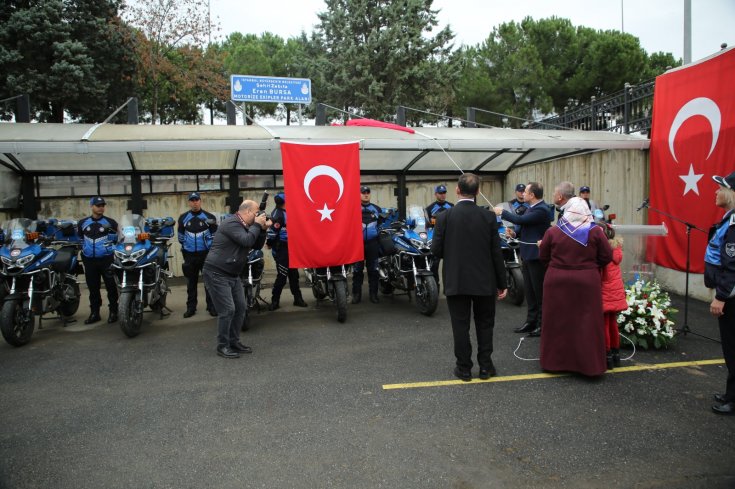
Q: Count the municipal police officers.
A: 8